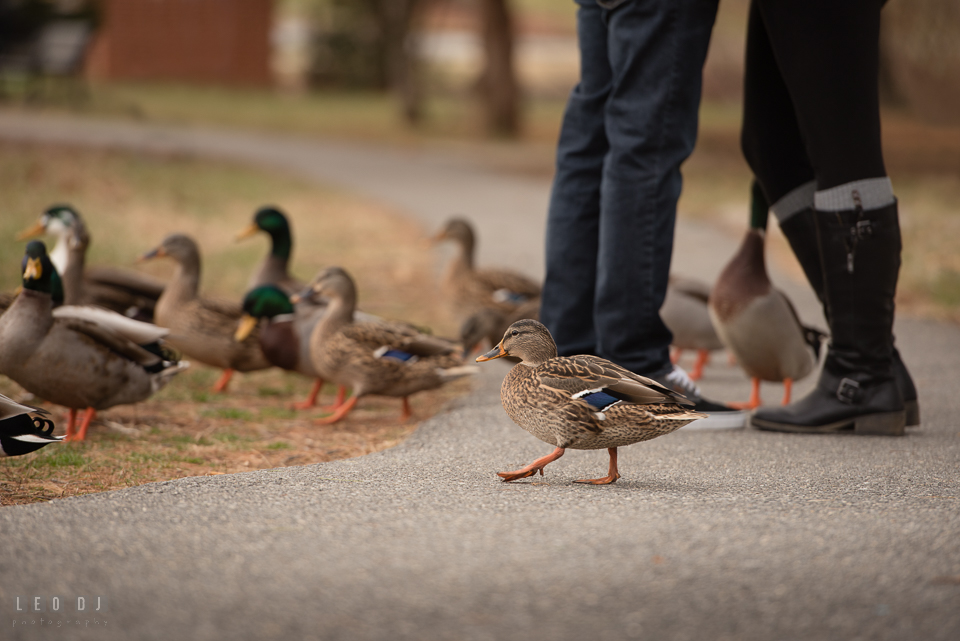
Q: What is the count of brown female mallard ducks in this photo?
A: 5